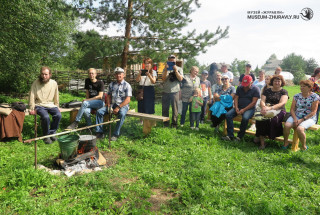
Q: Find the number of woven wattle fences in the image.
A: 1